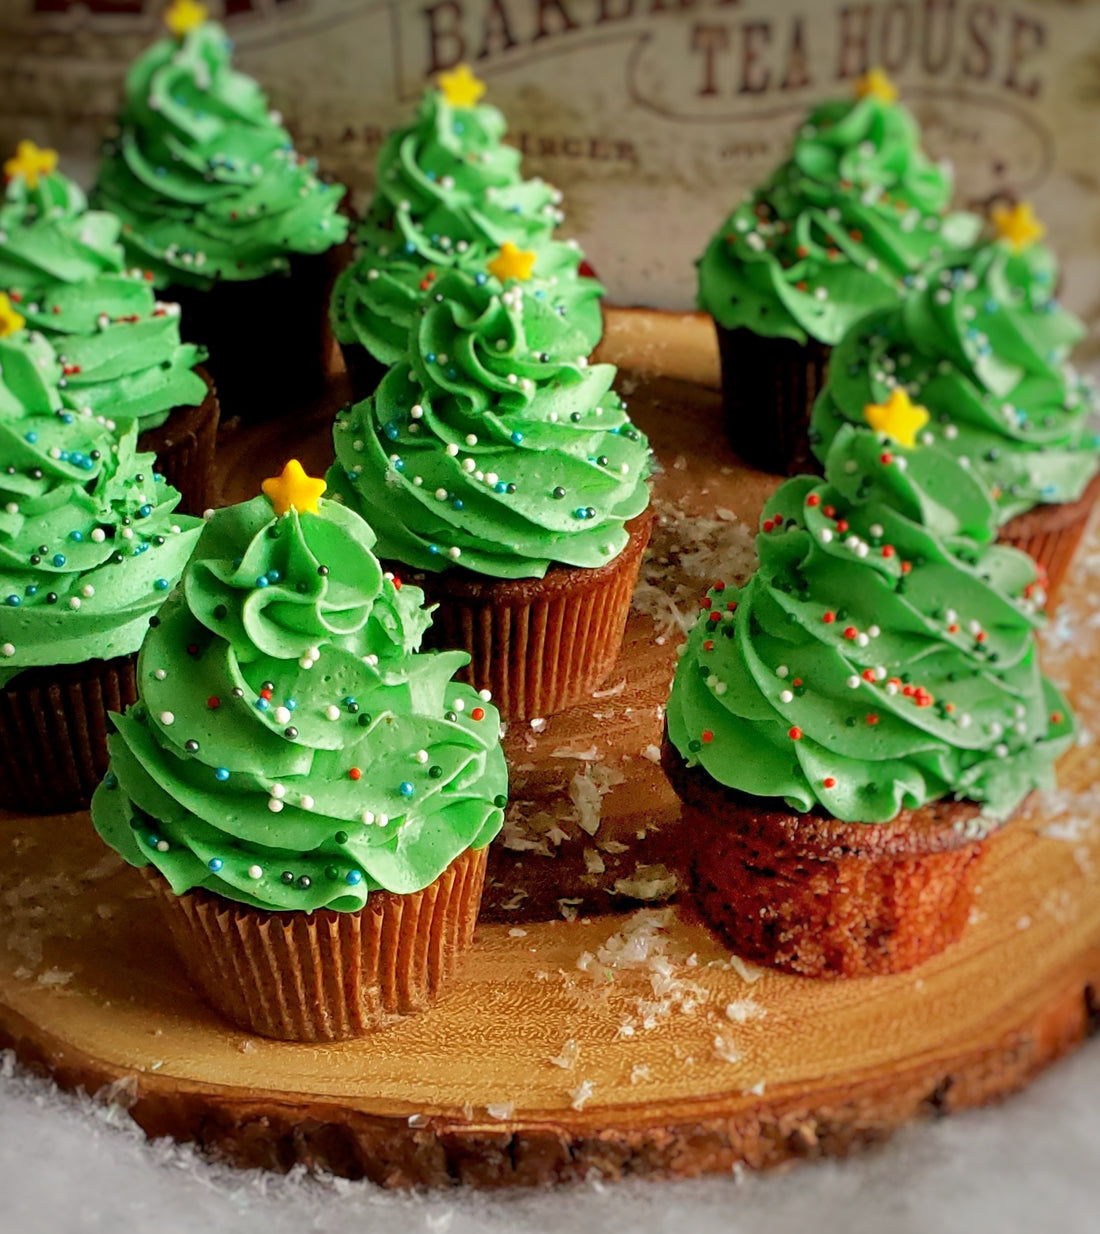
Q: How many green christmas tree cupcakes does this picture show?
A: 9